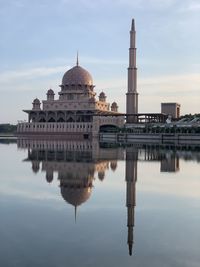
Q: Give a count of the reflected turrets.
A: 4